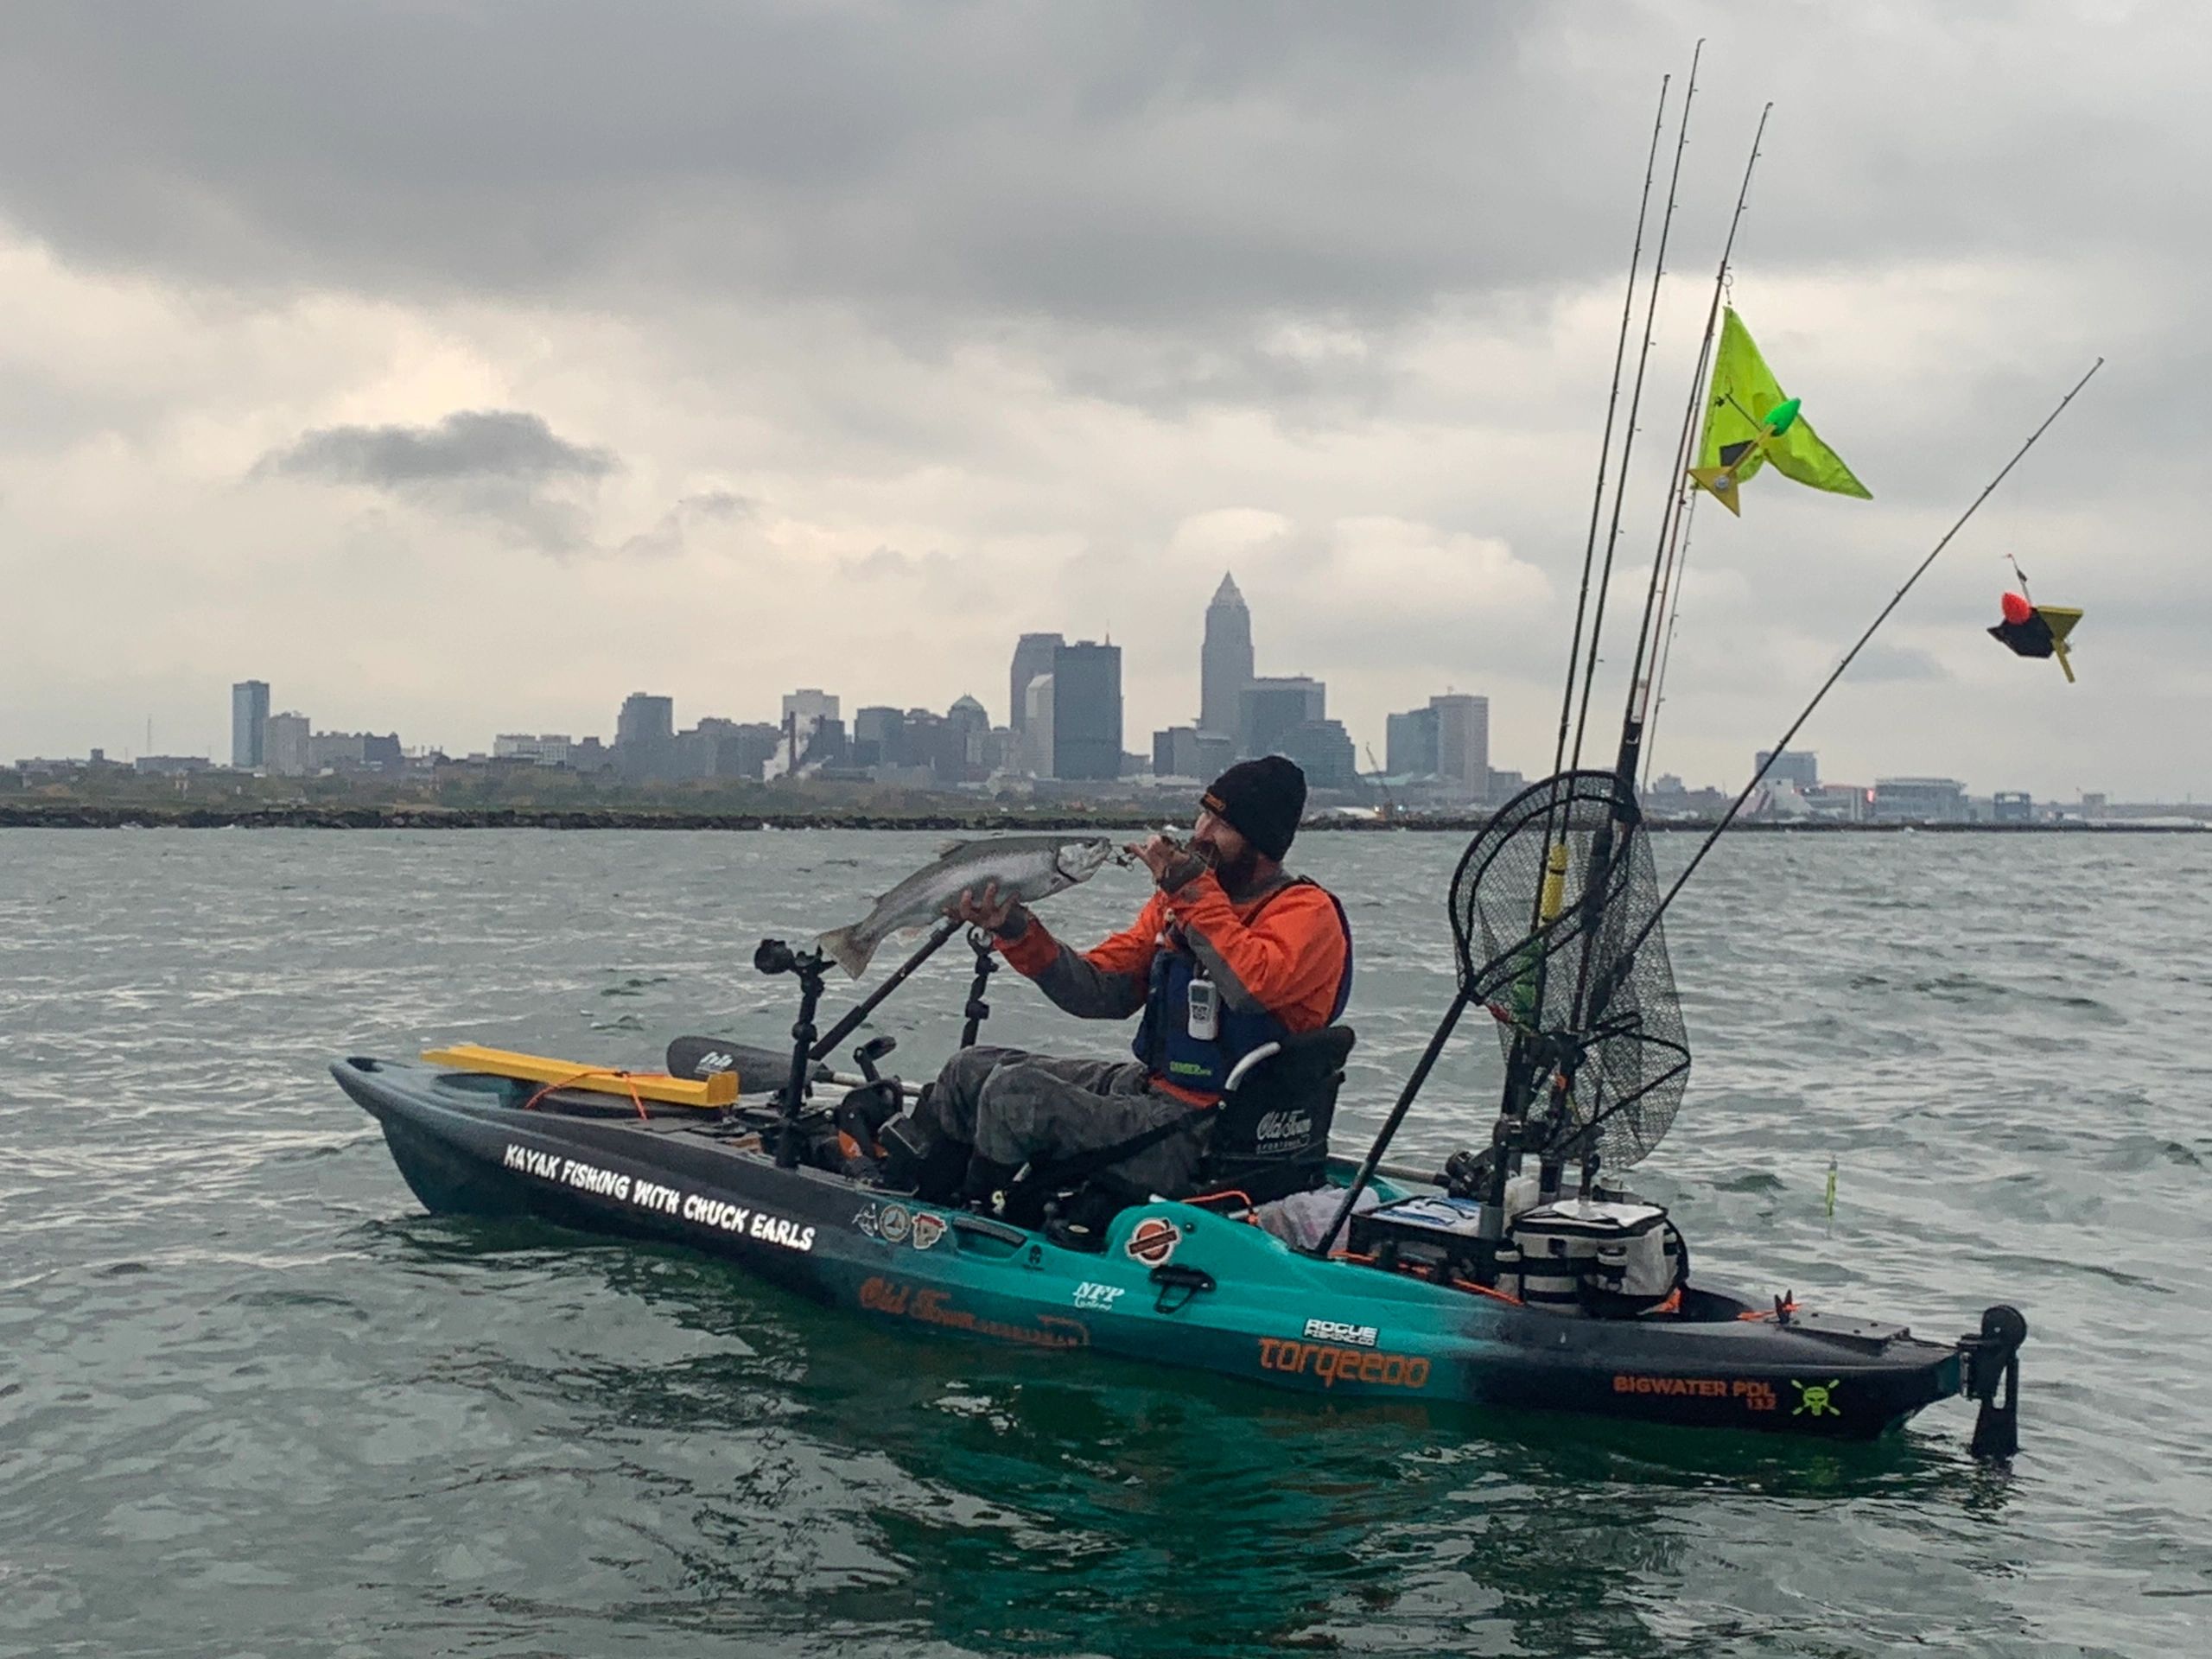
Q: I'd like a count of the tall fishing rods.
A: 4